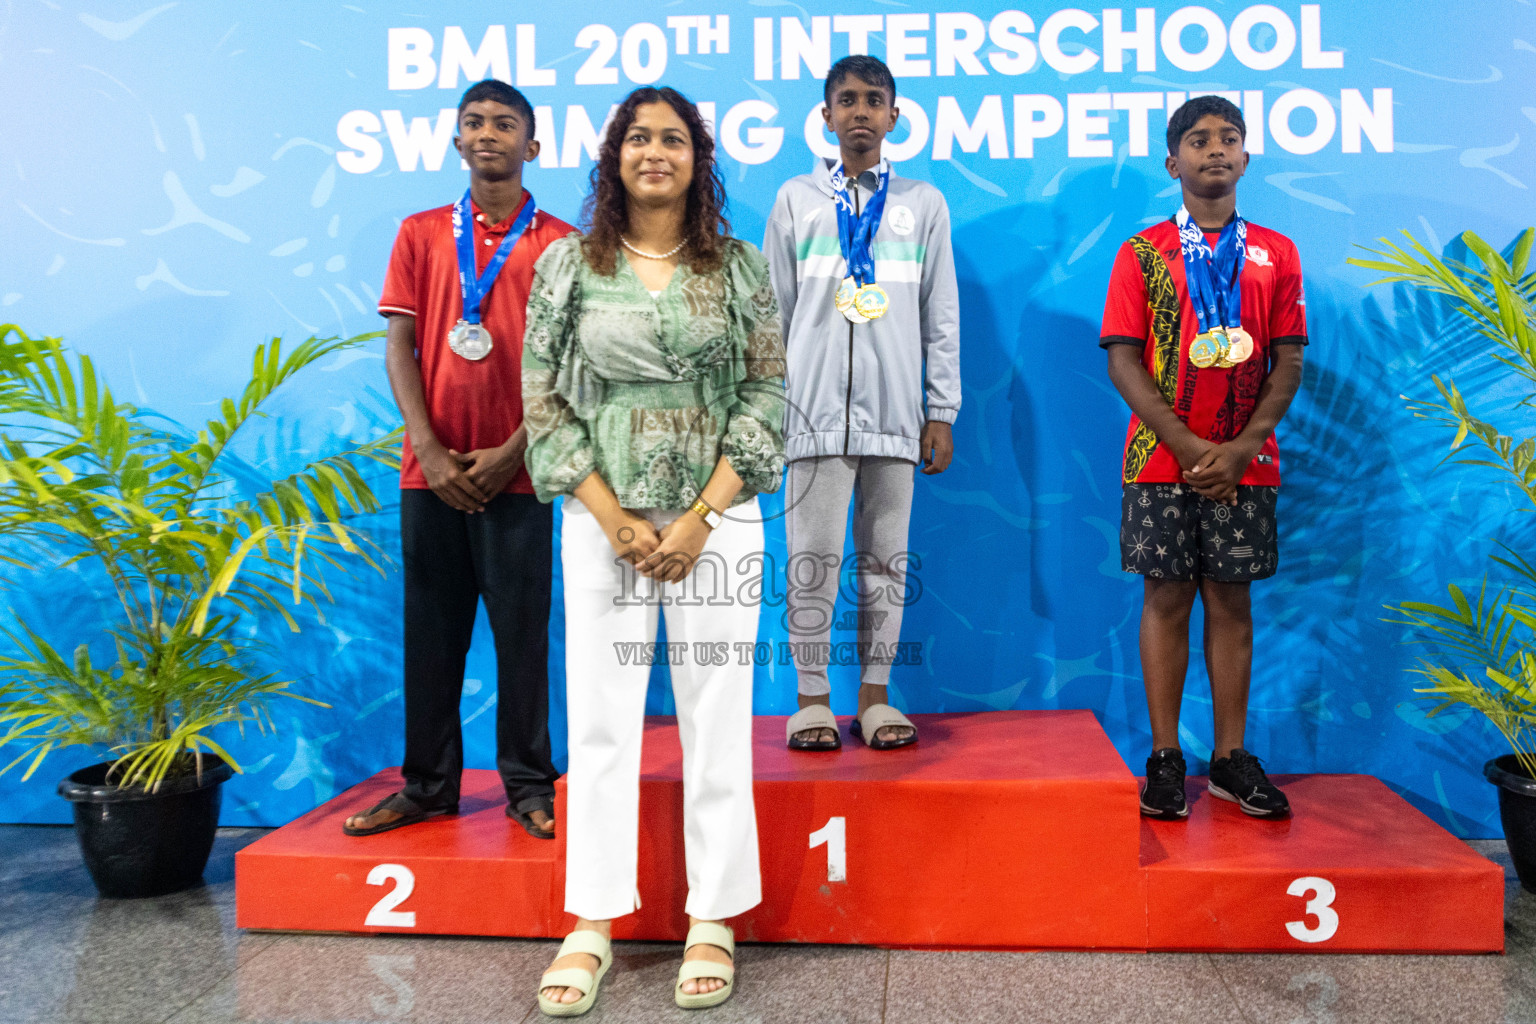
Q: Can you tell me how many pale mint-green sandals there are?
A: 2